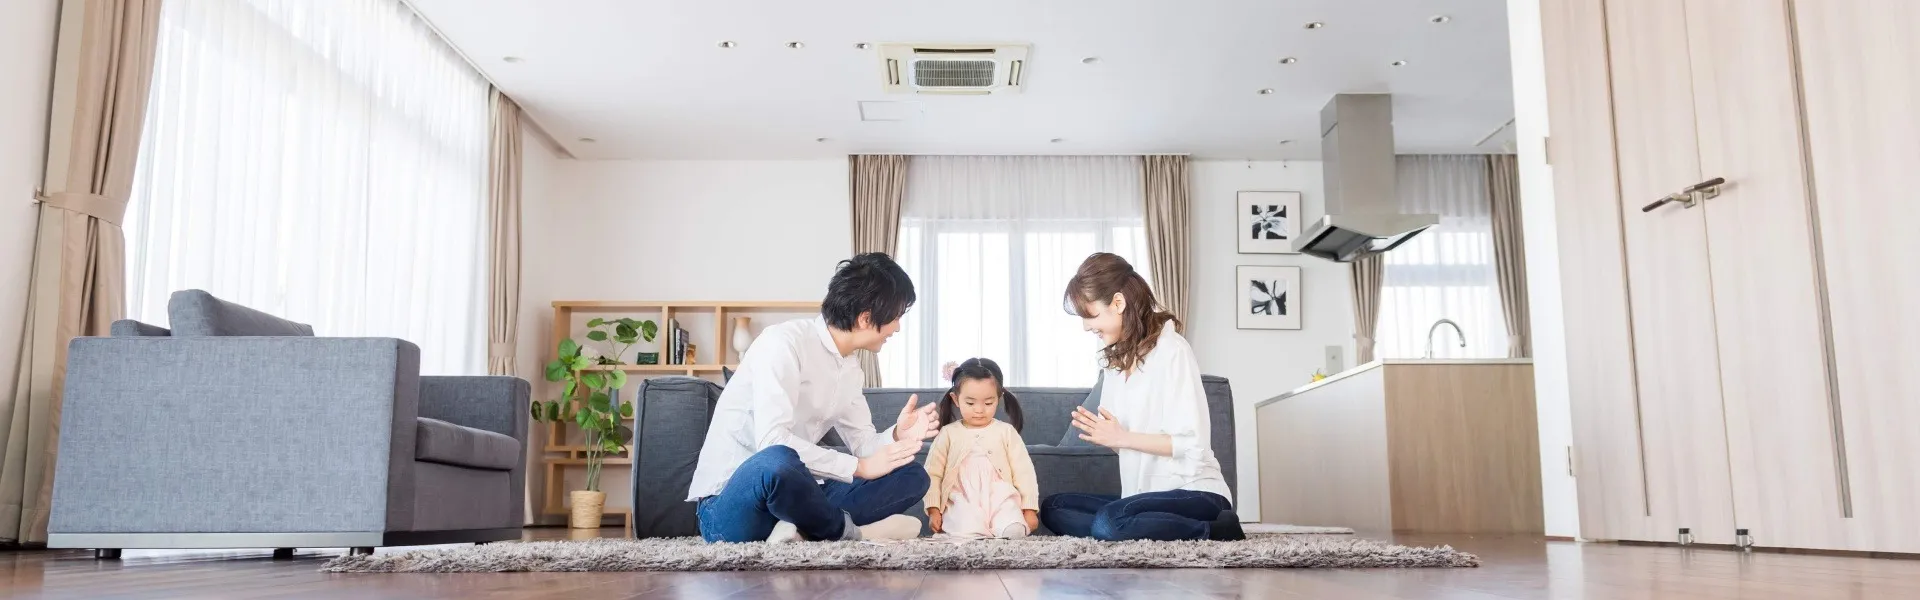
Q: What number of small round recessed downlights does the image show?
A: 14